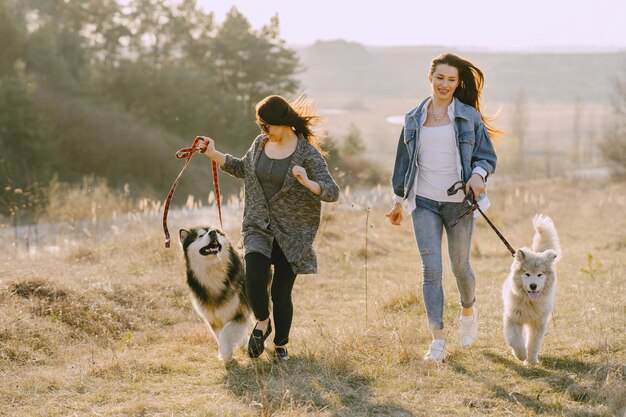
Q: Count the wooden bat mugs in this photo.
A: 0